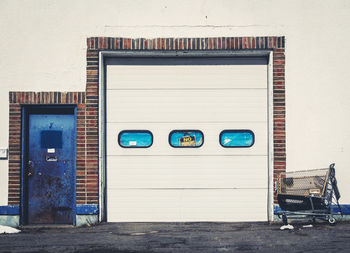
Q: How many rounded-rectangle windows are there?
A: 3